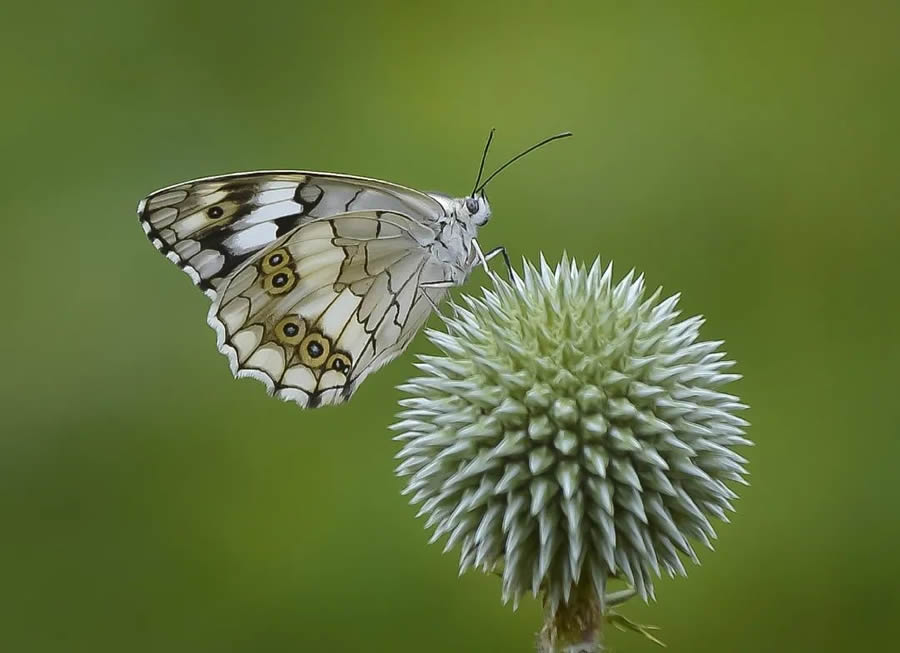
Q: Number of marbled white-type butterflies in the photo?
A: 1